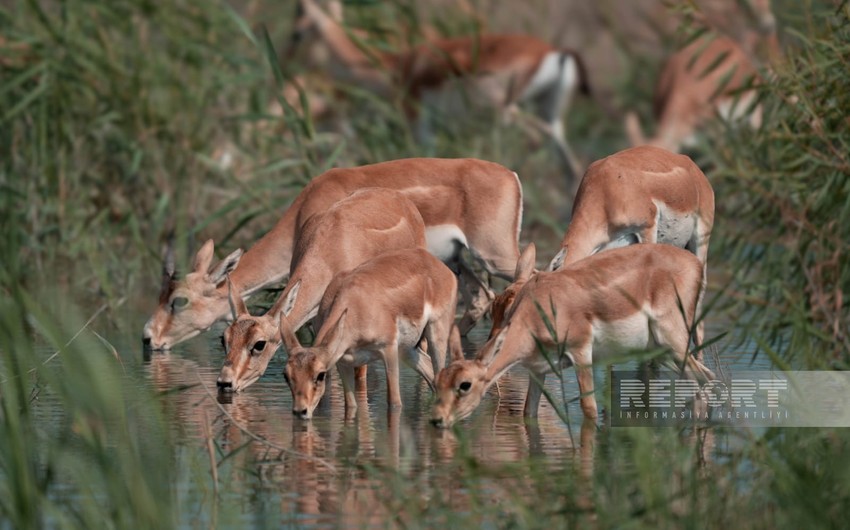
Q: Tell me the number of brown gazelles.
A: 7